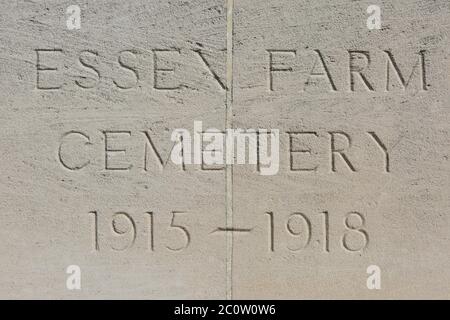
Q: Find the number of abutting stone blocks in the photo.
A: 2